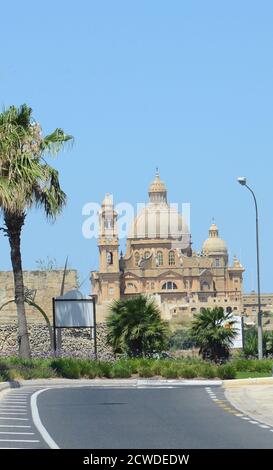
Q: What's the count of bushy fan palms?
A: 2